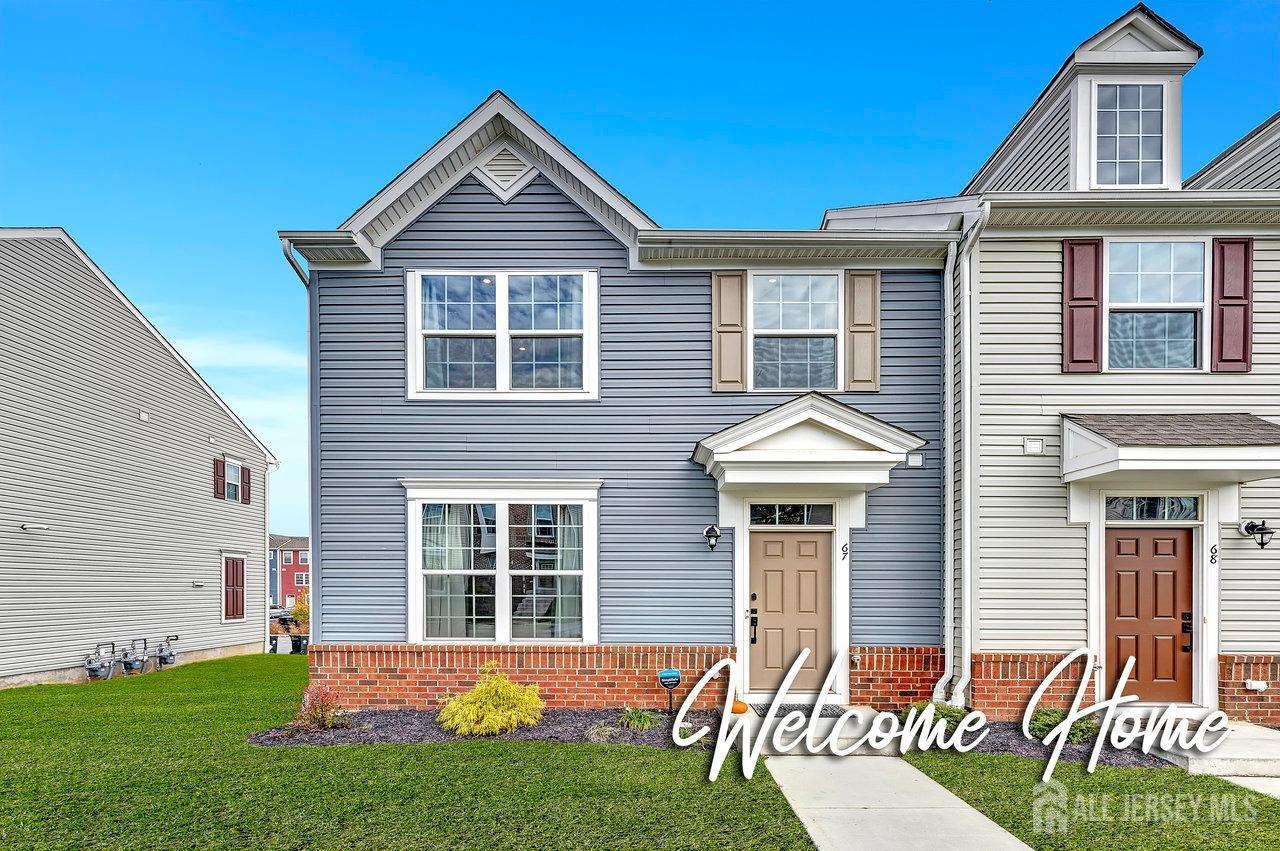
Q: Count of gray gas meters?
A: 3